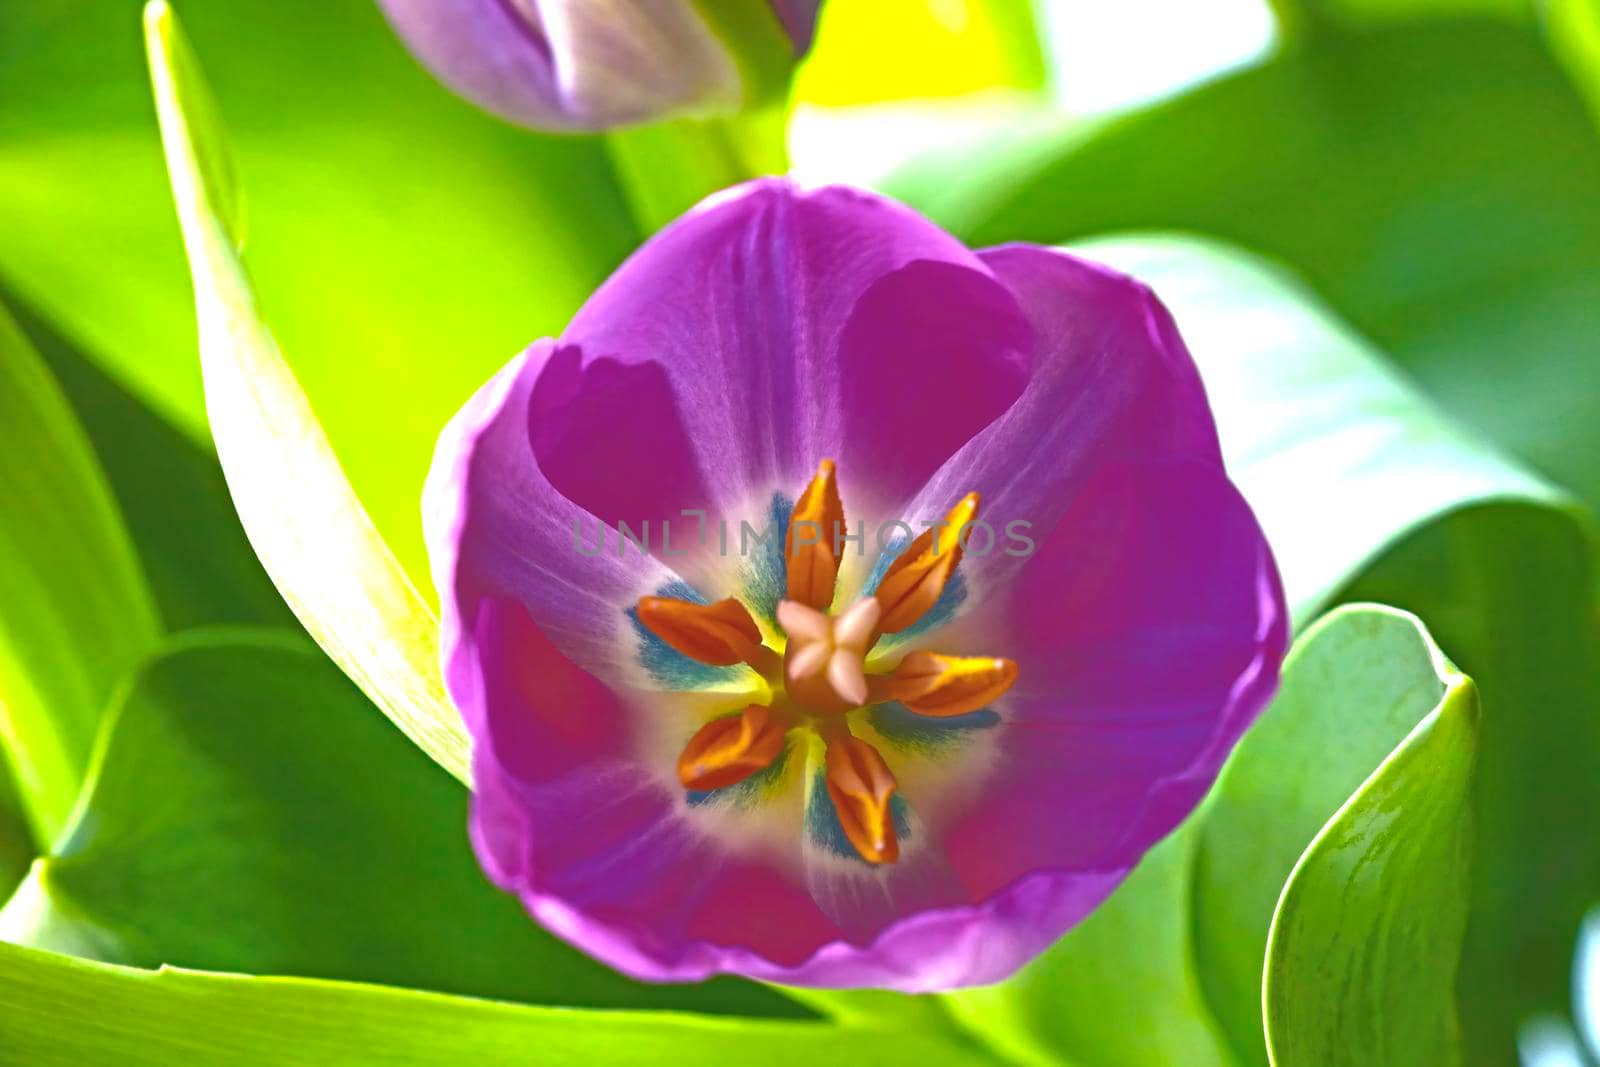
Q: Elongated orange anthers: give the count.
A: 6